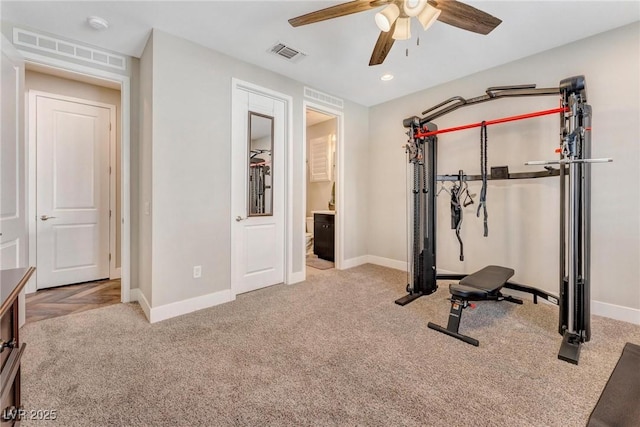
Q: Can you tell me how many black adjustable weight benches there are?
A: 1